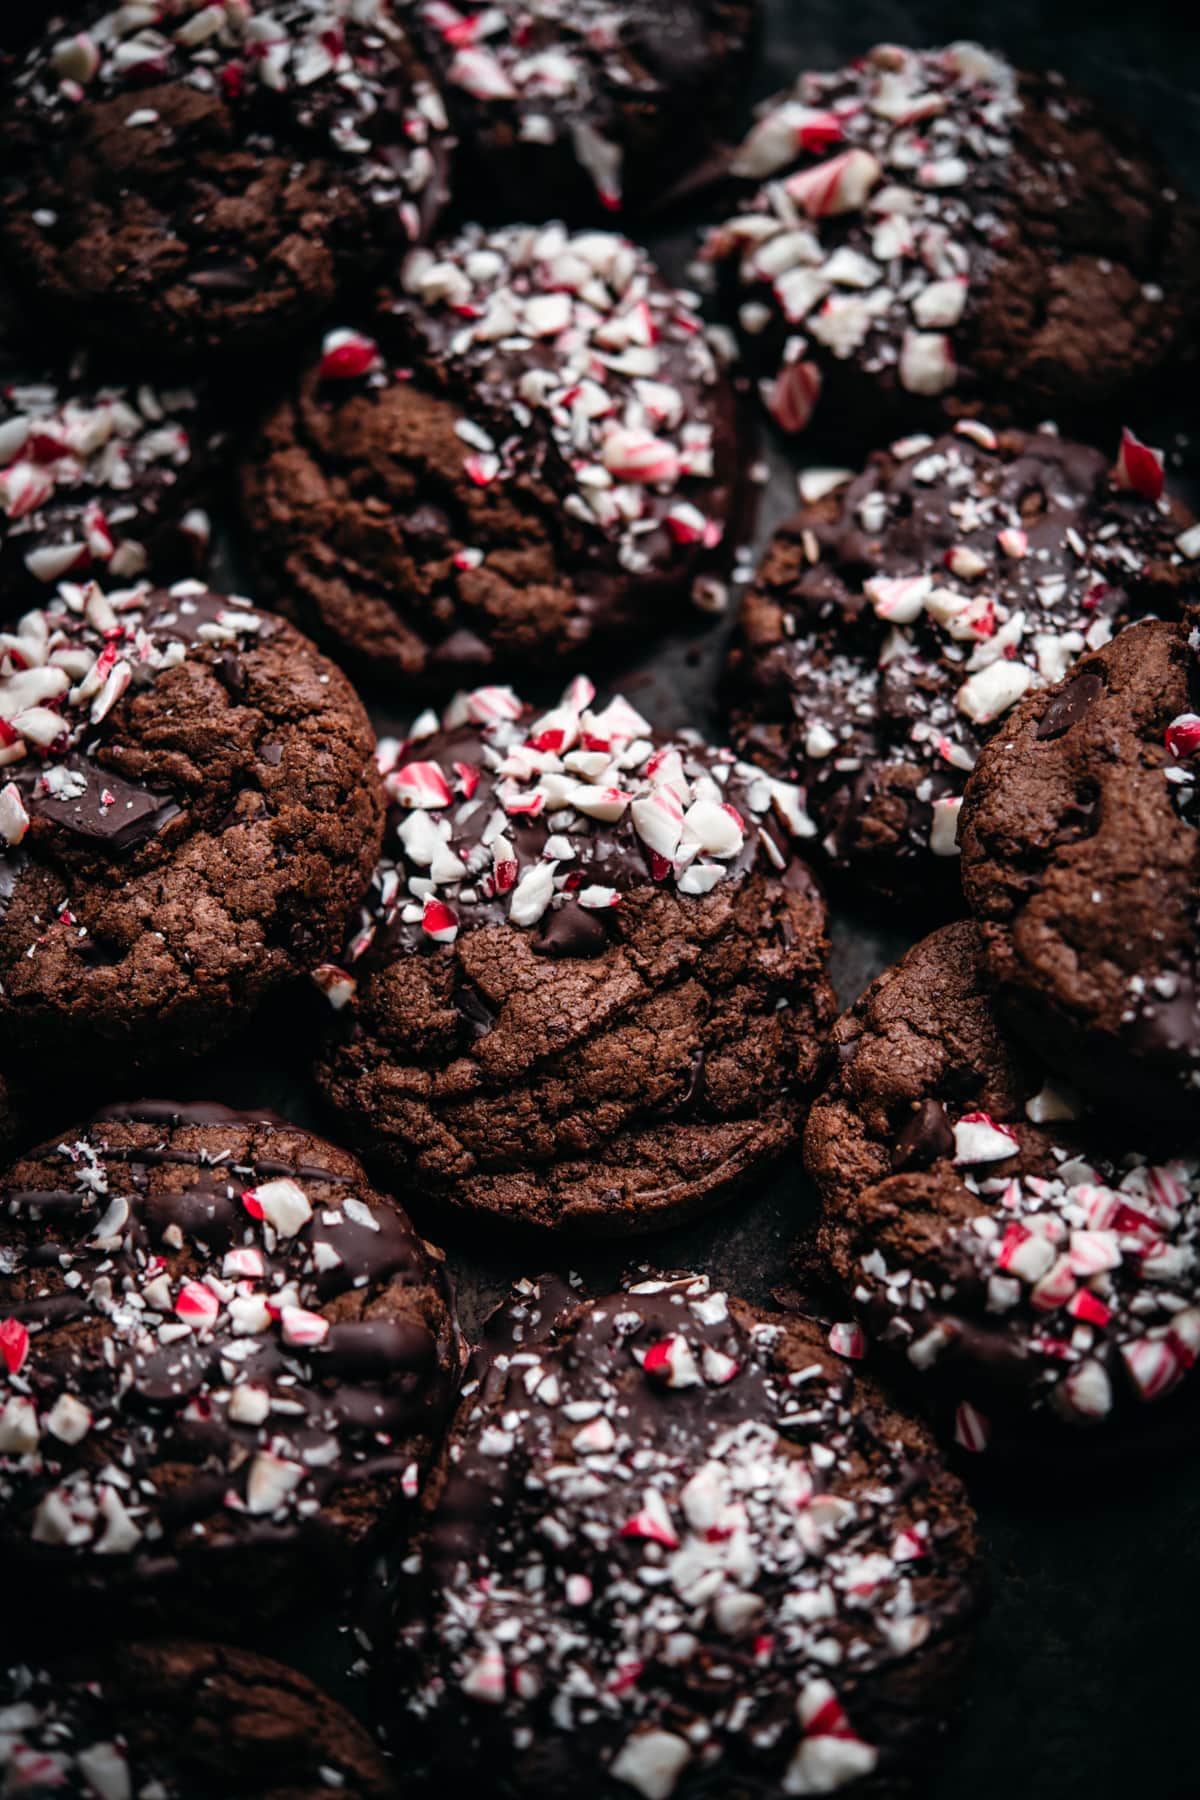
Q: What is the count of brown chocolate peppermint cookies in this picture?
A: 13